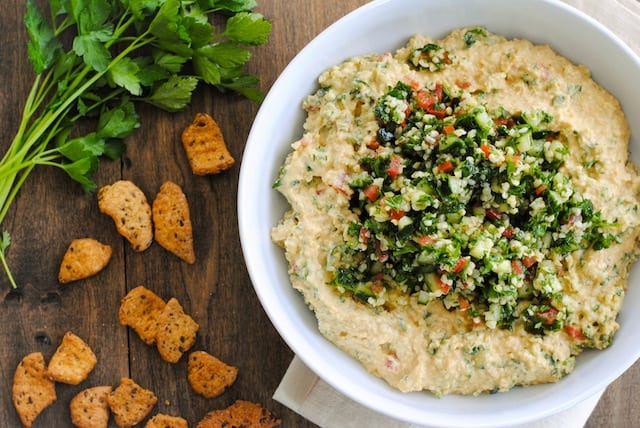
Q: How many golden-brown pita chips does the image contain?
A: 13